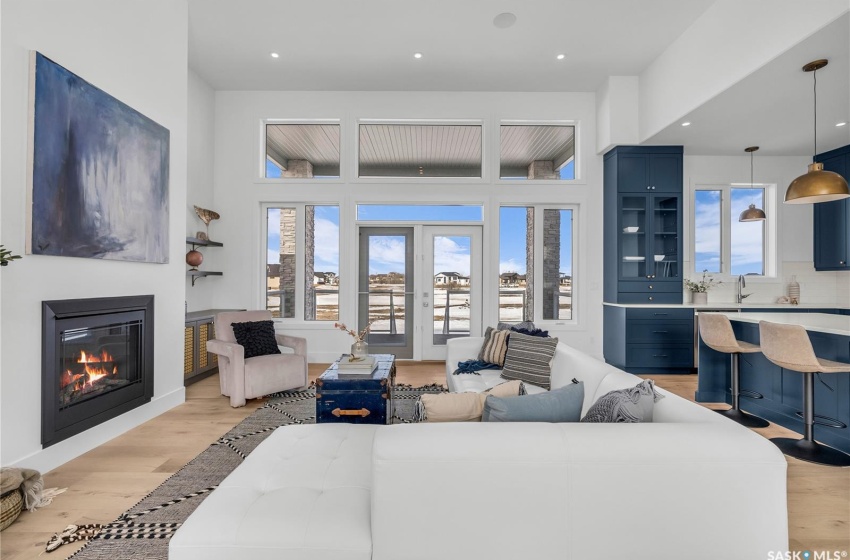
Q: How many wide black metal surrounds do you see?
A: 1